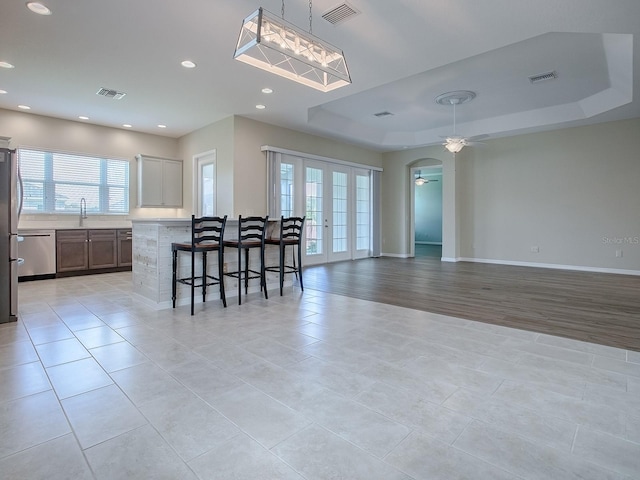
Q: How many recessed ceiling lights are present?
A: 10